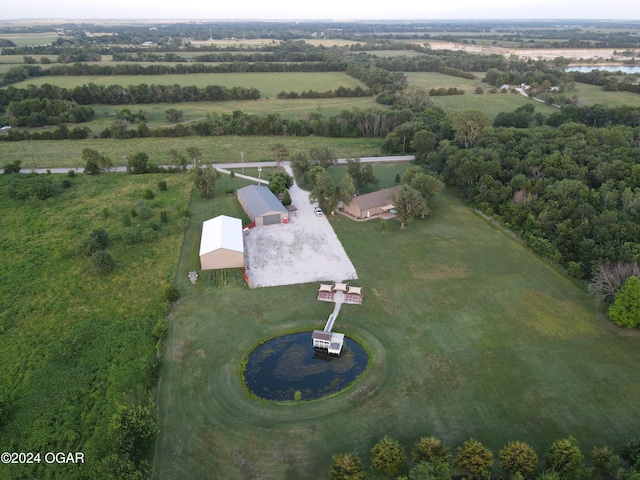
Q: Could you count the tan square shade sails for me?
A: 3